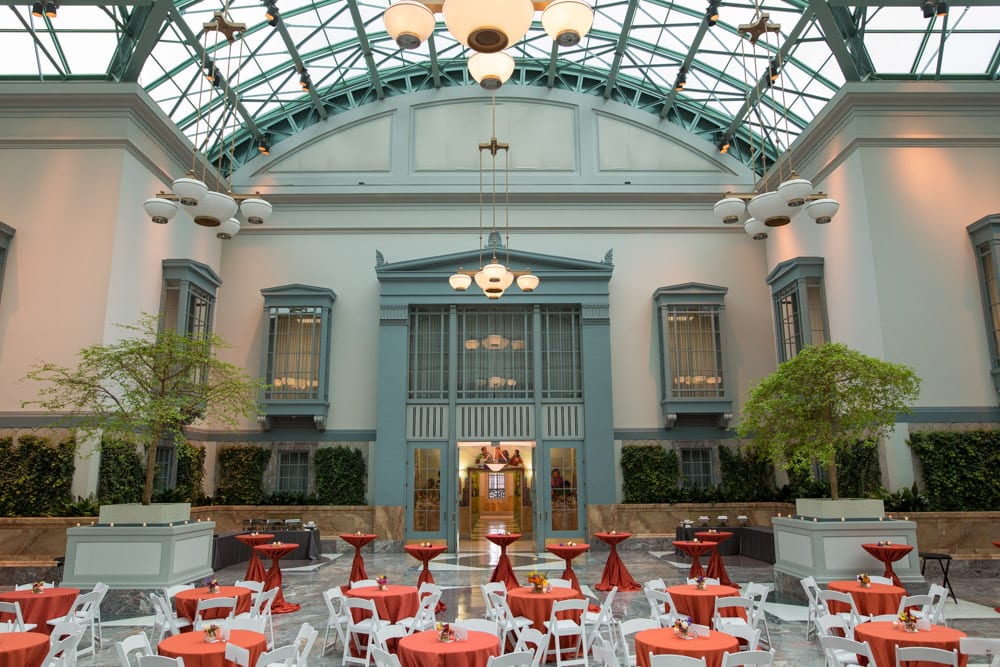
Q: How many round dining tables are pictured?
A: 11